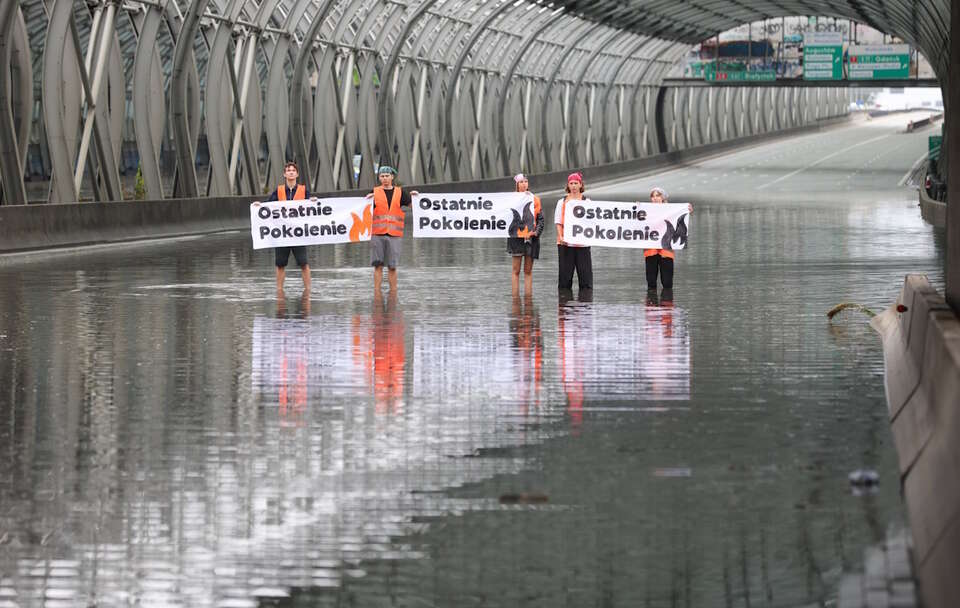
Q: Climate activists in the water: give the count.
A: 5